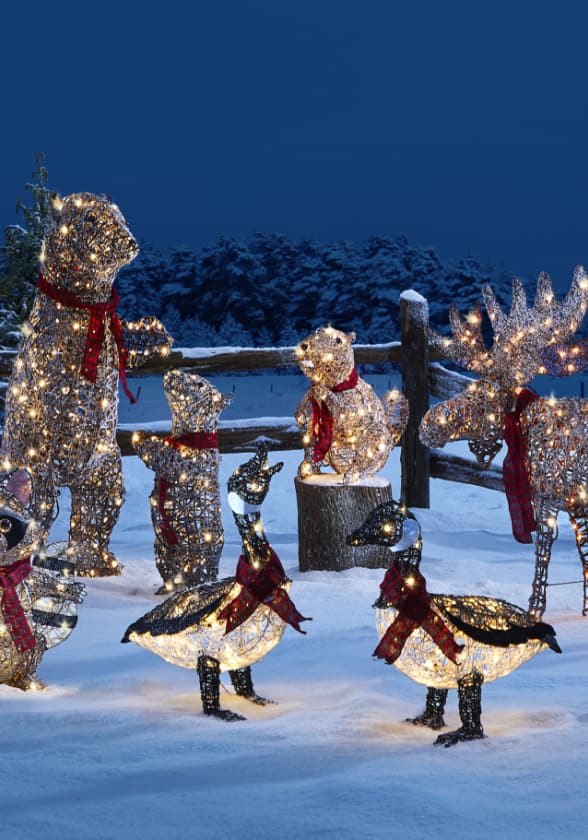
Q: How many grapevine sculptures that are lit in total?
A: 7